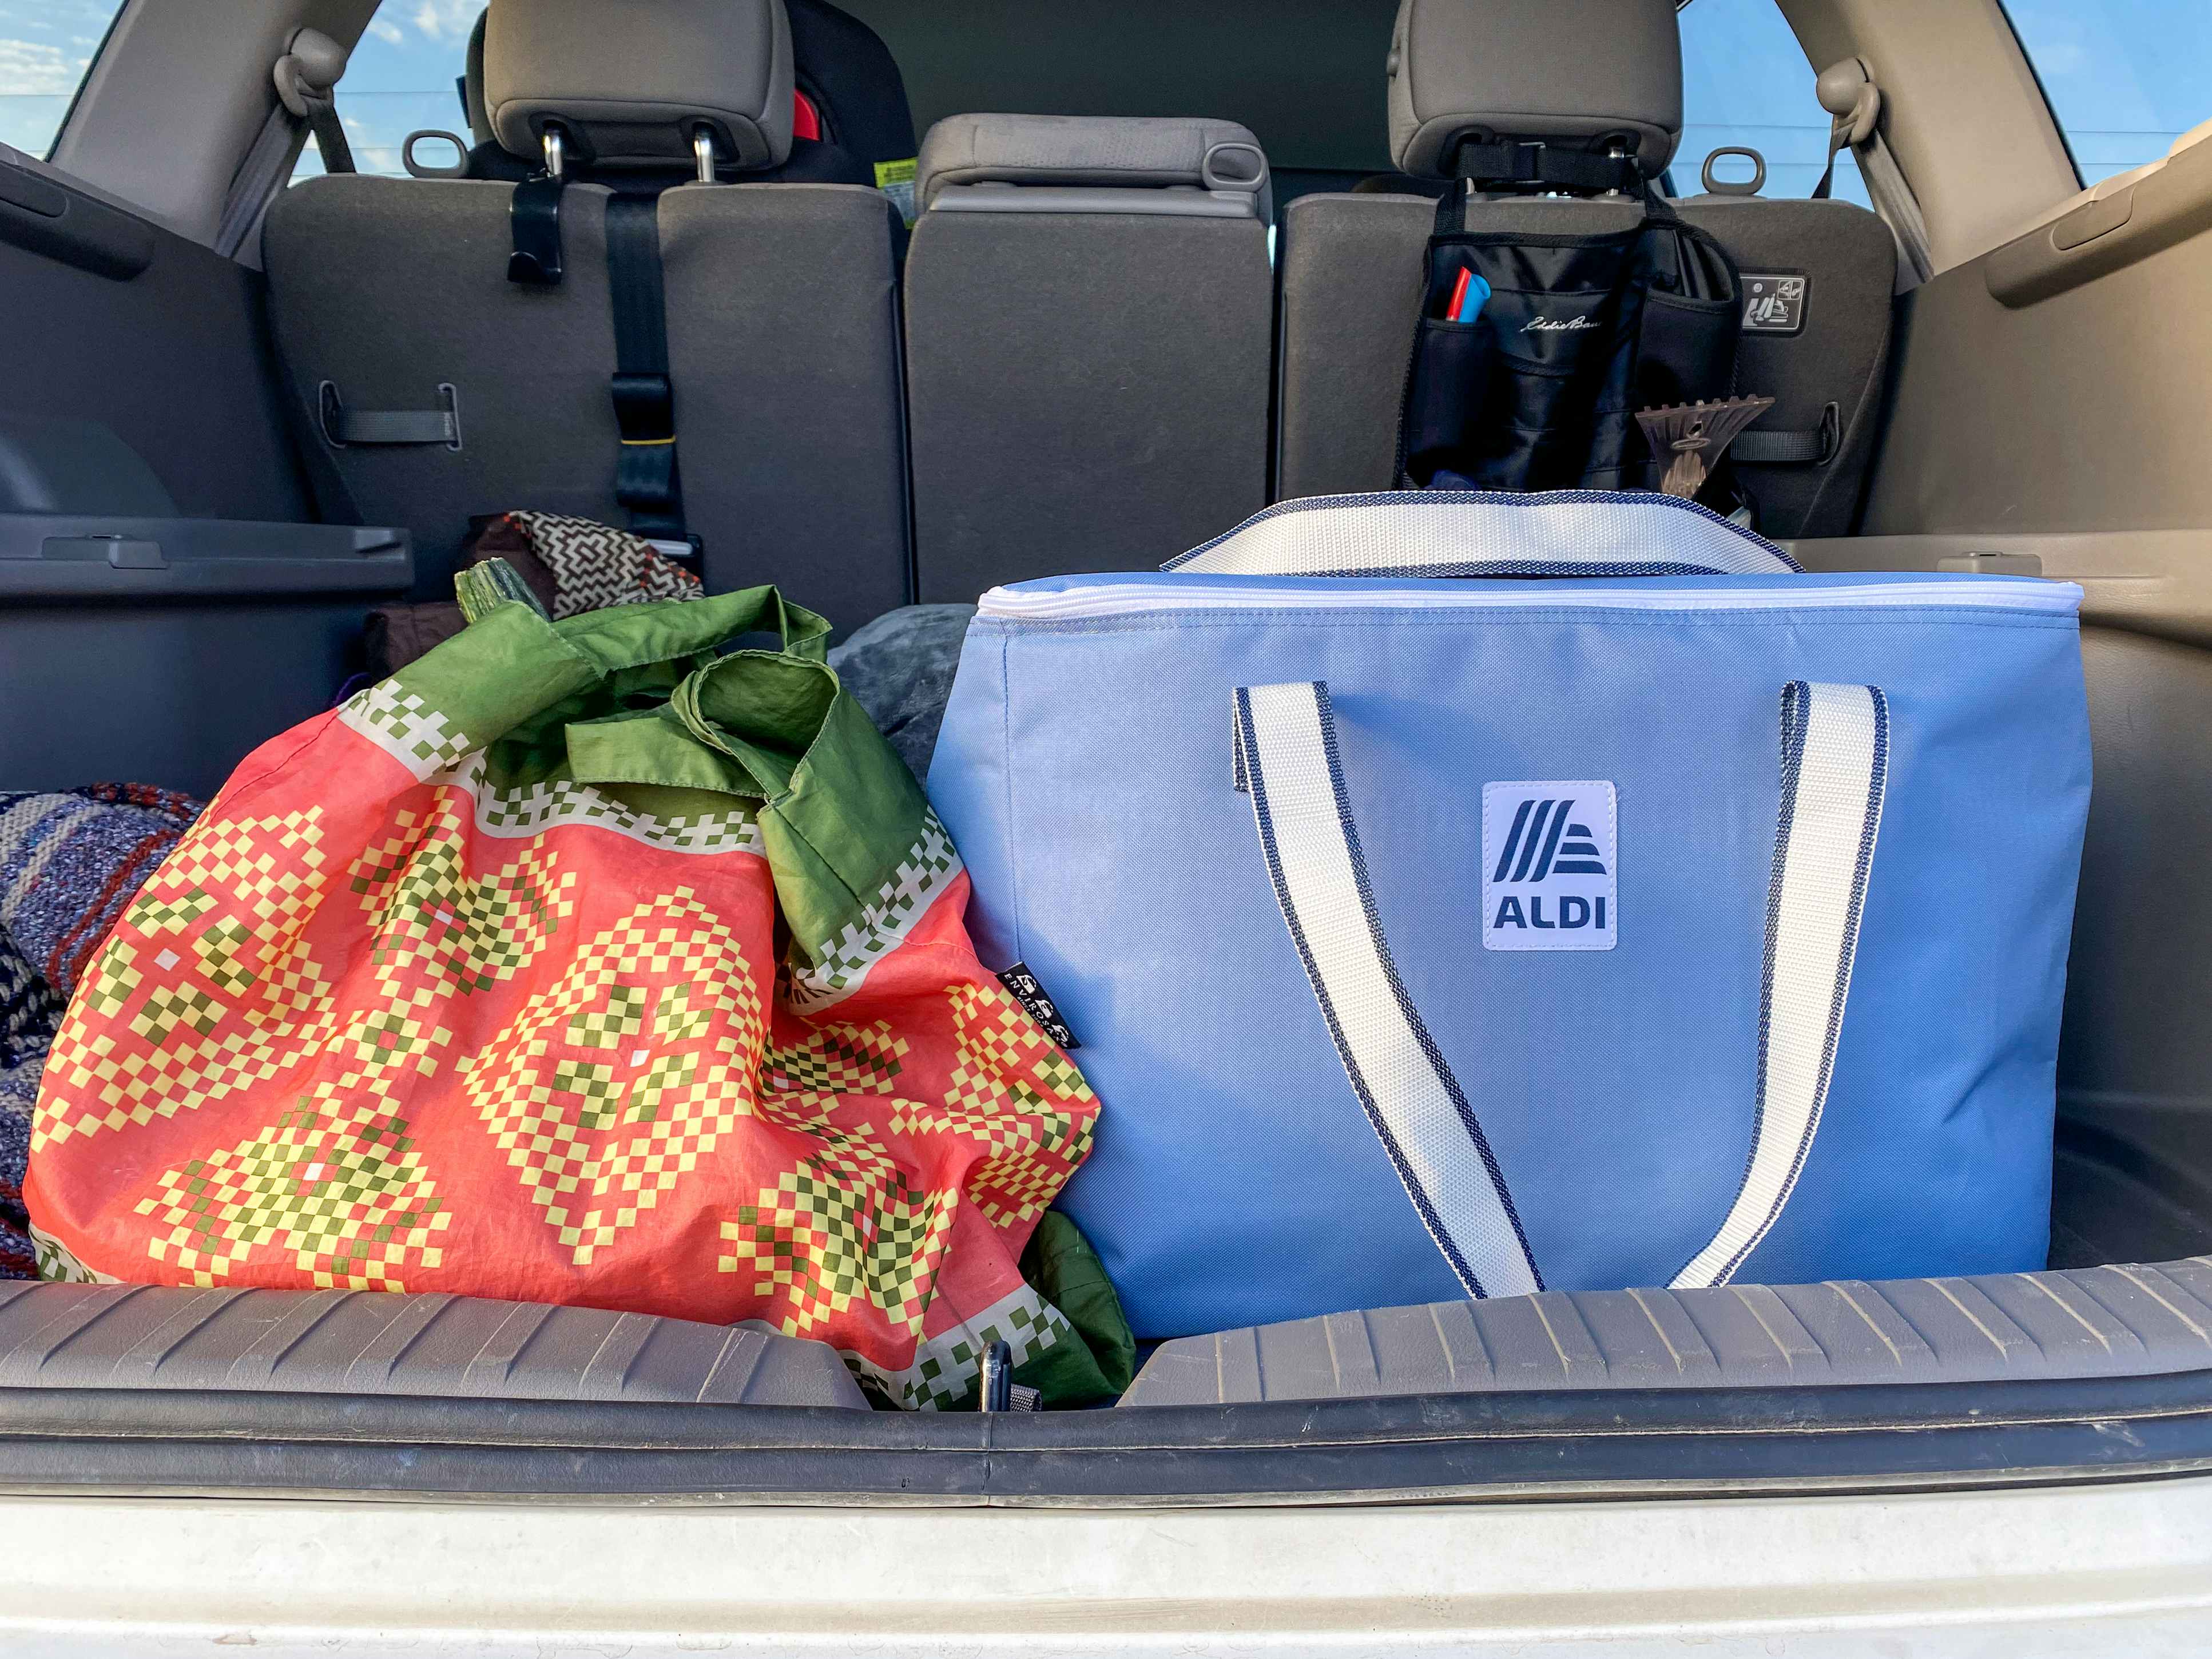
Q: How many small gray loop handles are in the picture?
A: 3